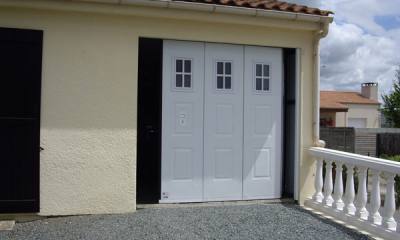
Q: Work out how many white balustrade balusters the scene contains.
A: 7